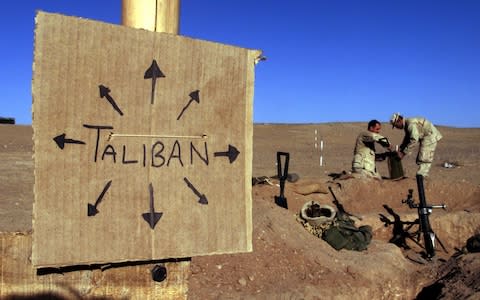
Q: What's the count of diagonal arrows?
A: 4